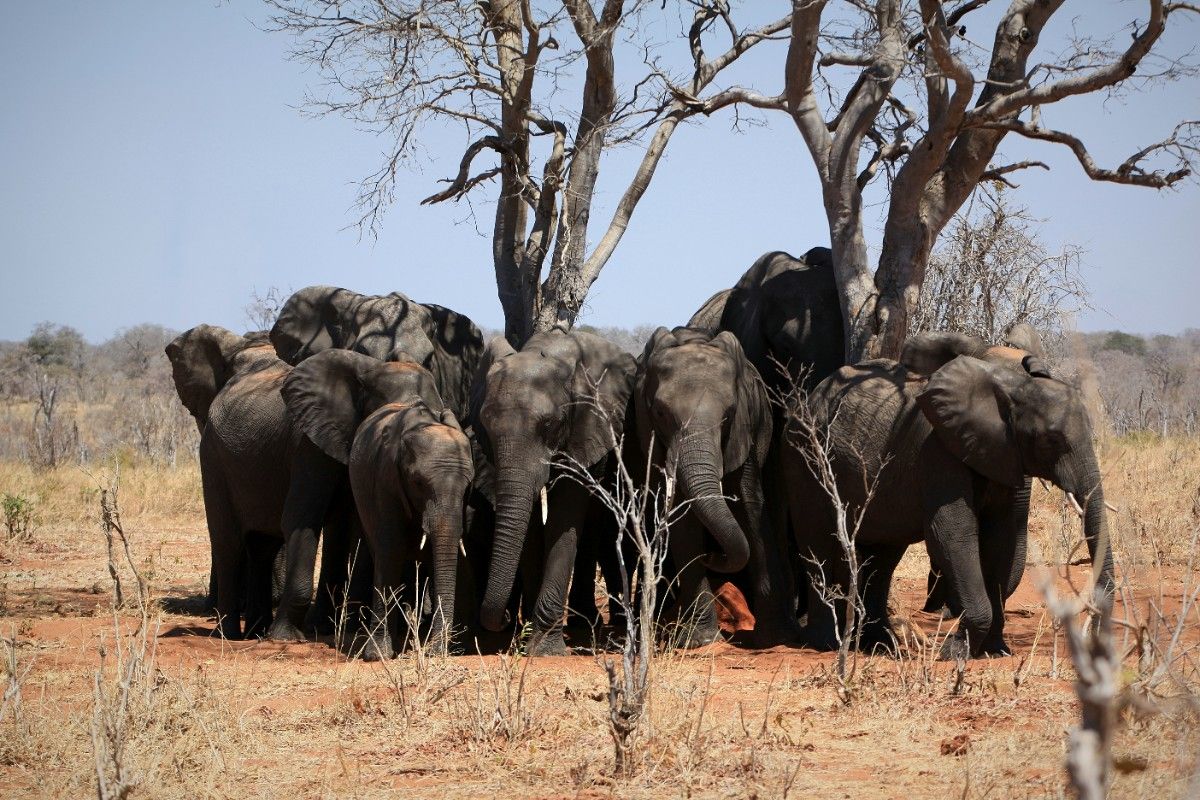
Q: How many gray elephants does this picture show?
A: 9